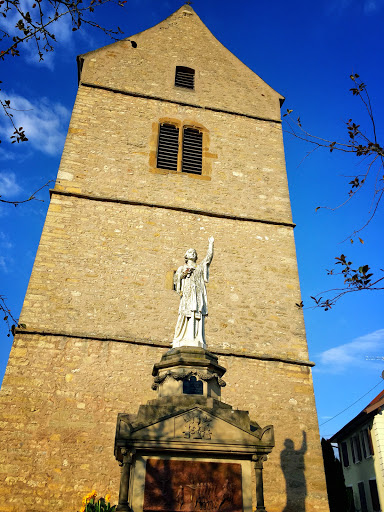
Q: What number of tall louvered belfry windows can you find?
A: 2